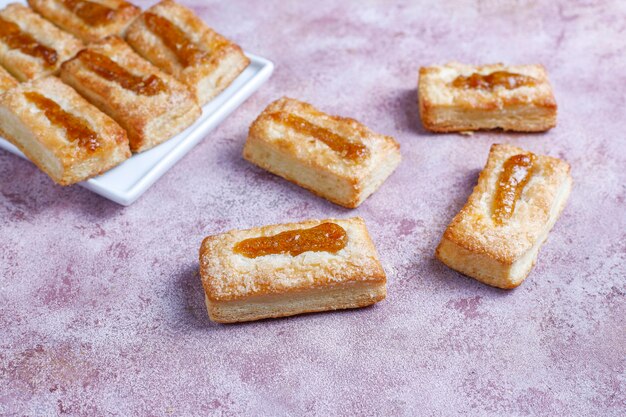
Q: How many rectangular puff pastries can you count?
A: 10